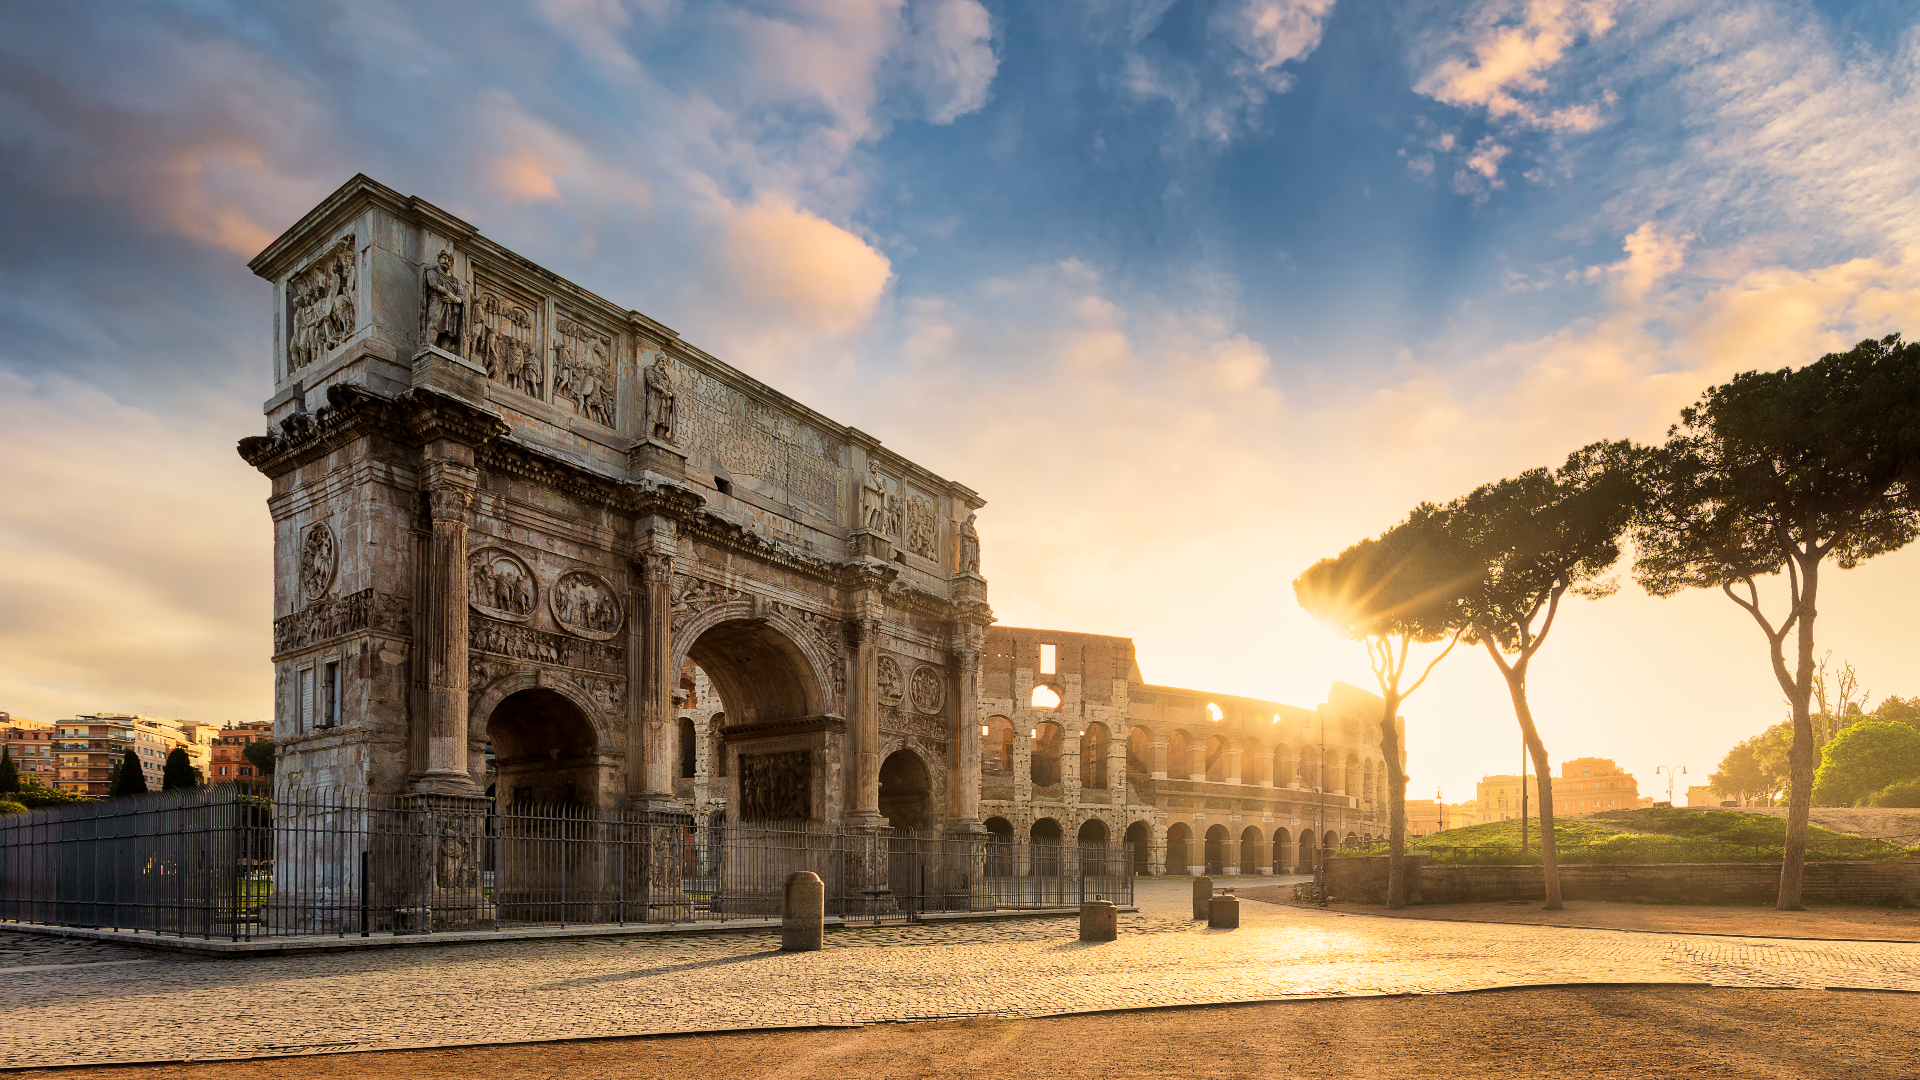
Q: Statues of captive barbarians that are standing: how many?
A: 4